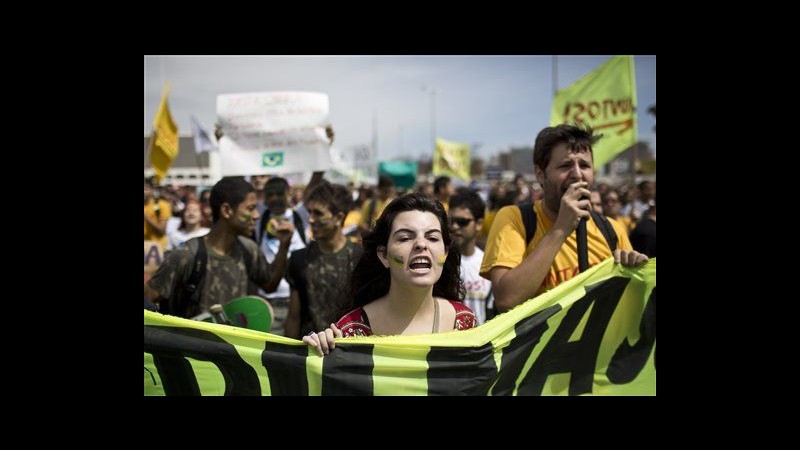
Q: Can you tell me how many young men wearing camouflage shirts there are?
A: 2